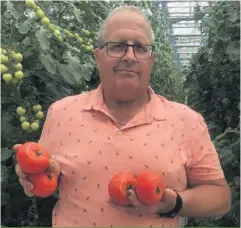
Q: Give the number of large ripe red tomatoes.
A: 4